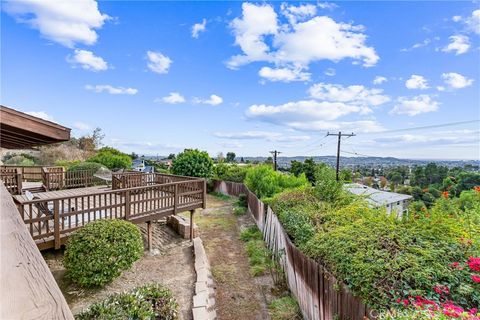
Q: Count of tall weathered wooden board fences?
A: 1